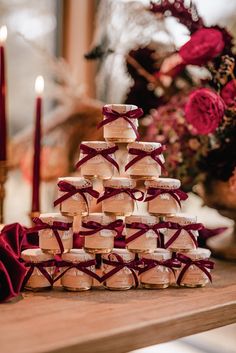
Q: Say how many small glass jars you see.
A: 15